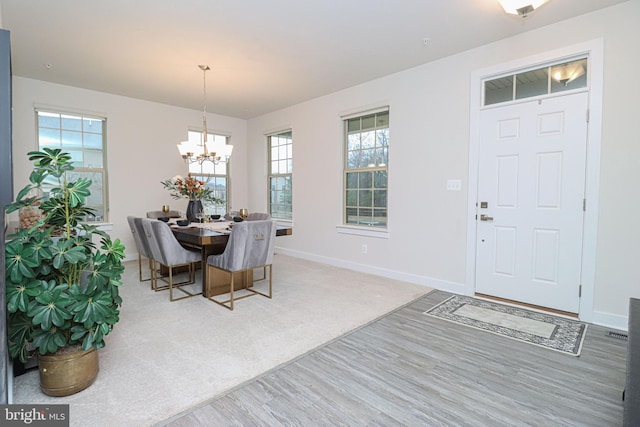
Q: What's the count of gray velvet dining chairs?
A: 6